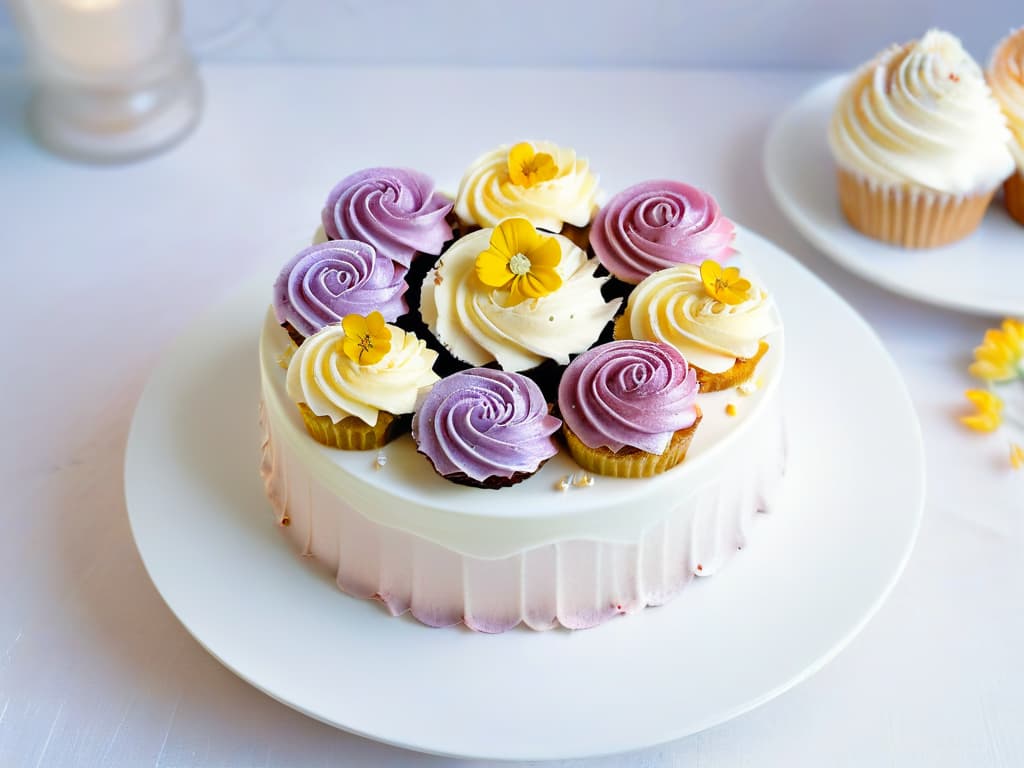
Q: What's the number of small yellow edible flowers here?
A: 4